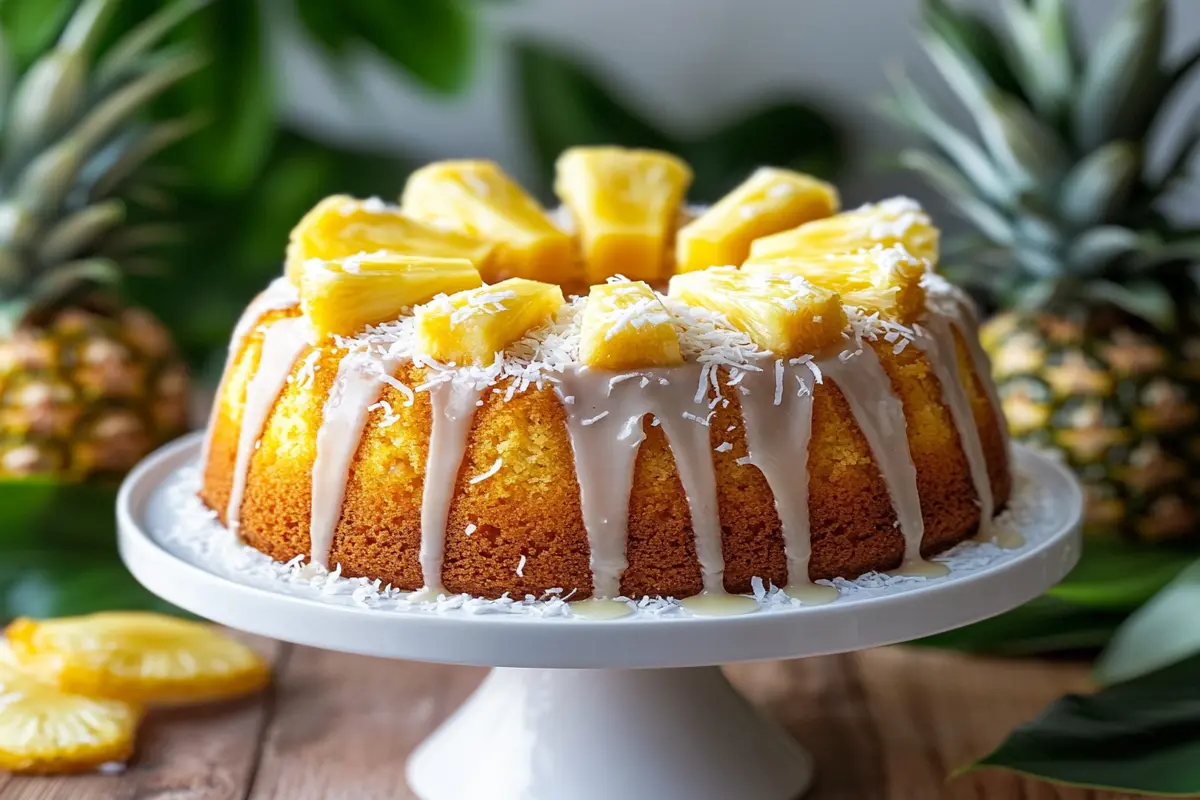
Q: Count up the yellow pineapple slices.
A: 12